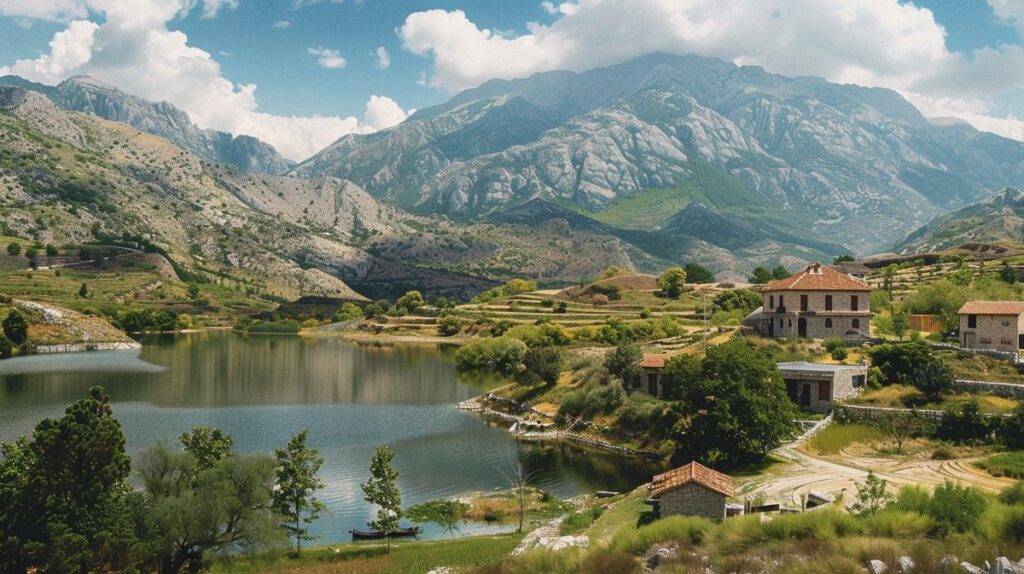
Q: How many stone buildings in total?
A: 5